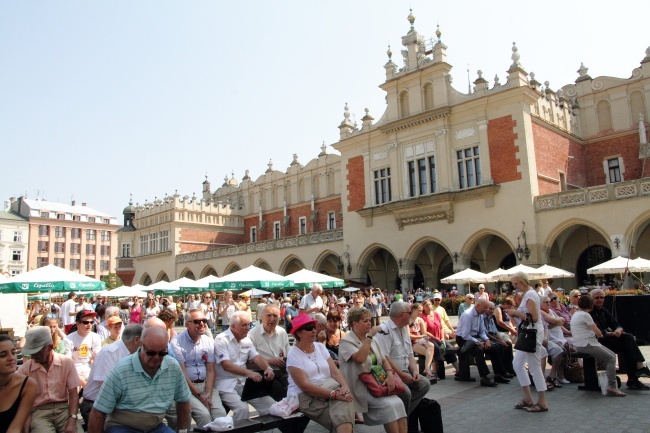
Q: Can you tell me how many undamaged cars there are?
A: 0